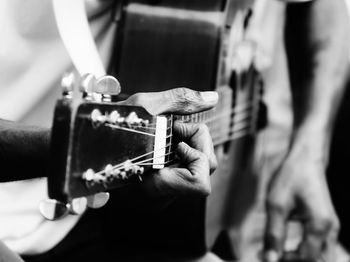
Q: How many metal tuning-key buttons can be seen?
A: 6